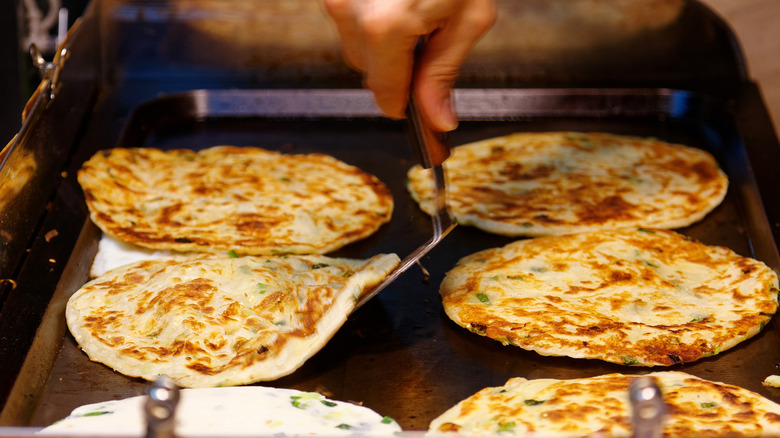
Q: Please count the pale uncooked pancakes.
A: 1